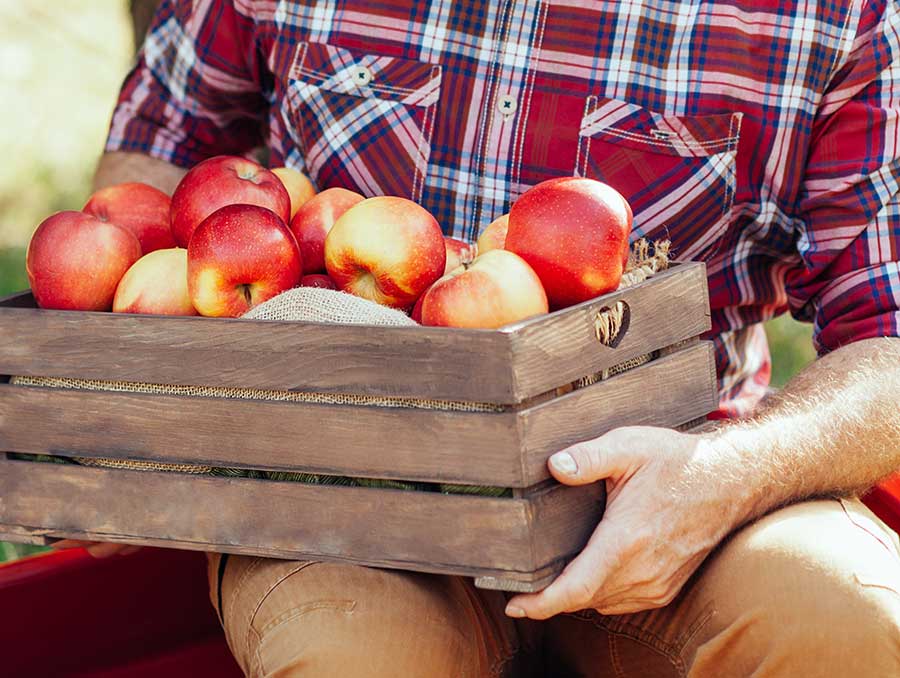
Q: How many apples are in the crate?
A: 13